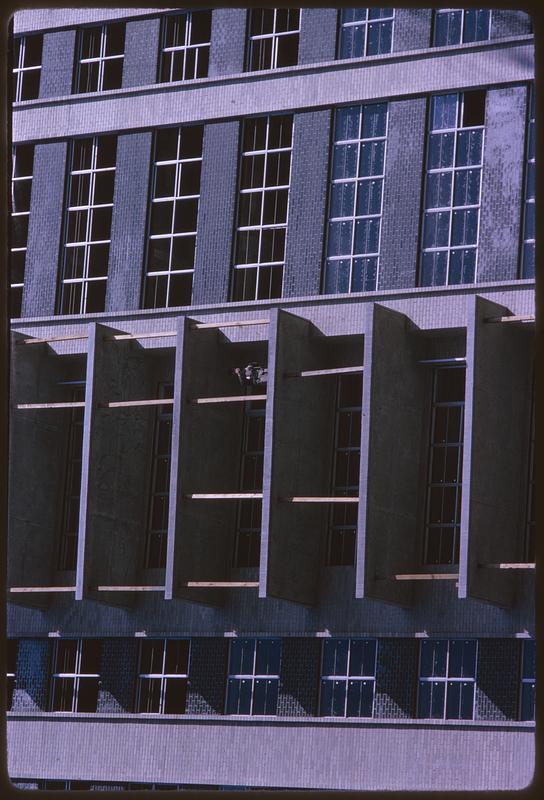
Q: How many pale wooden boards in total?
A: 15